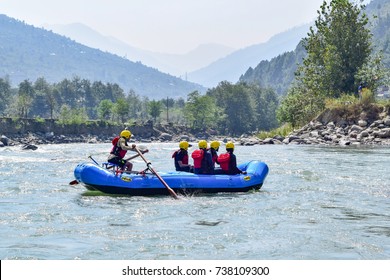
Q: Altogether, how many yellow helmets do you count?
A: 5